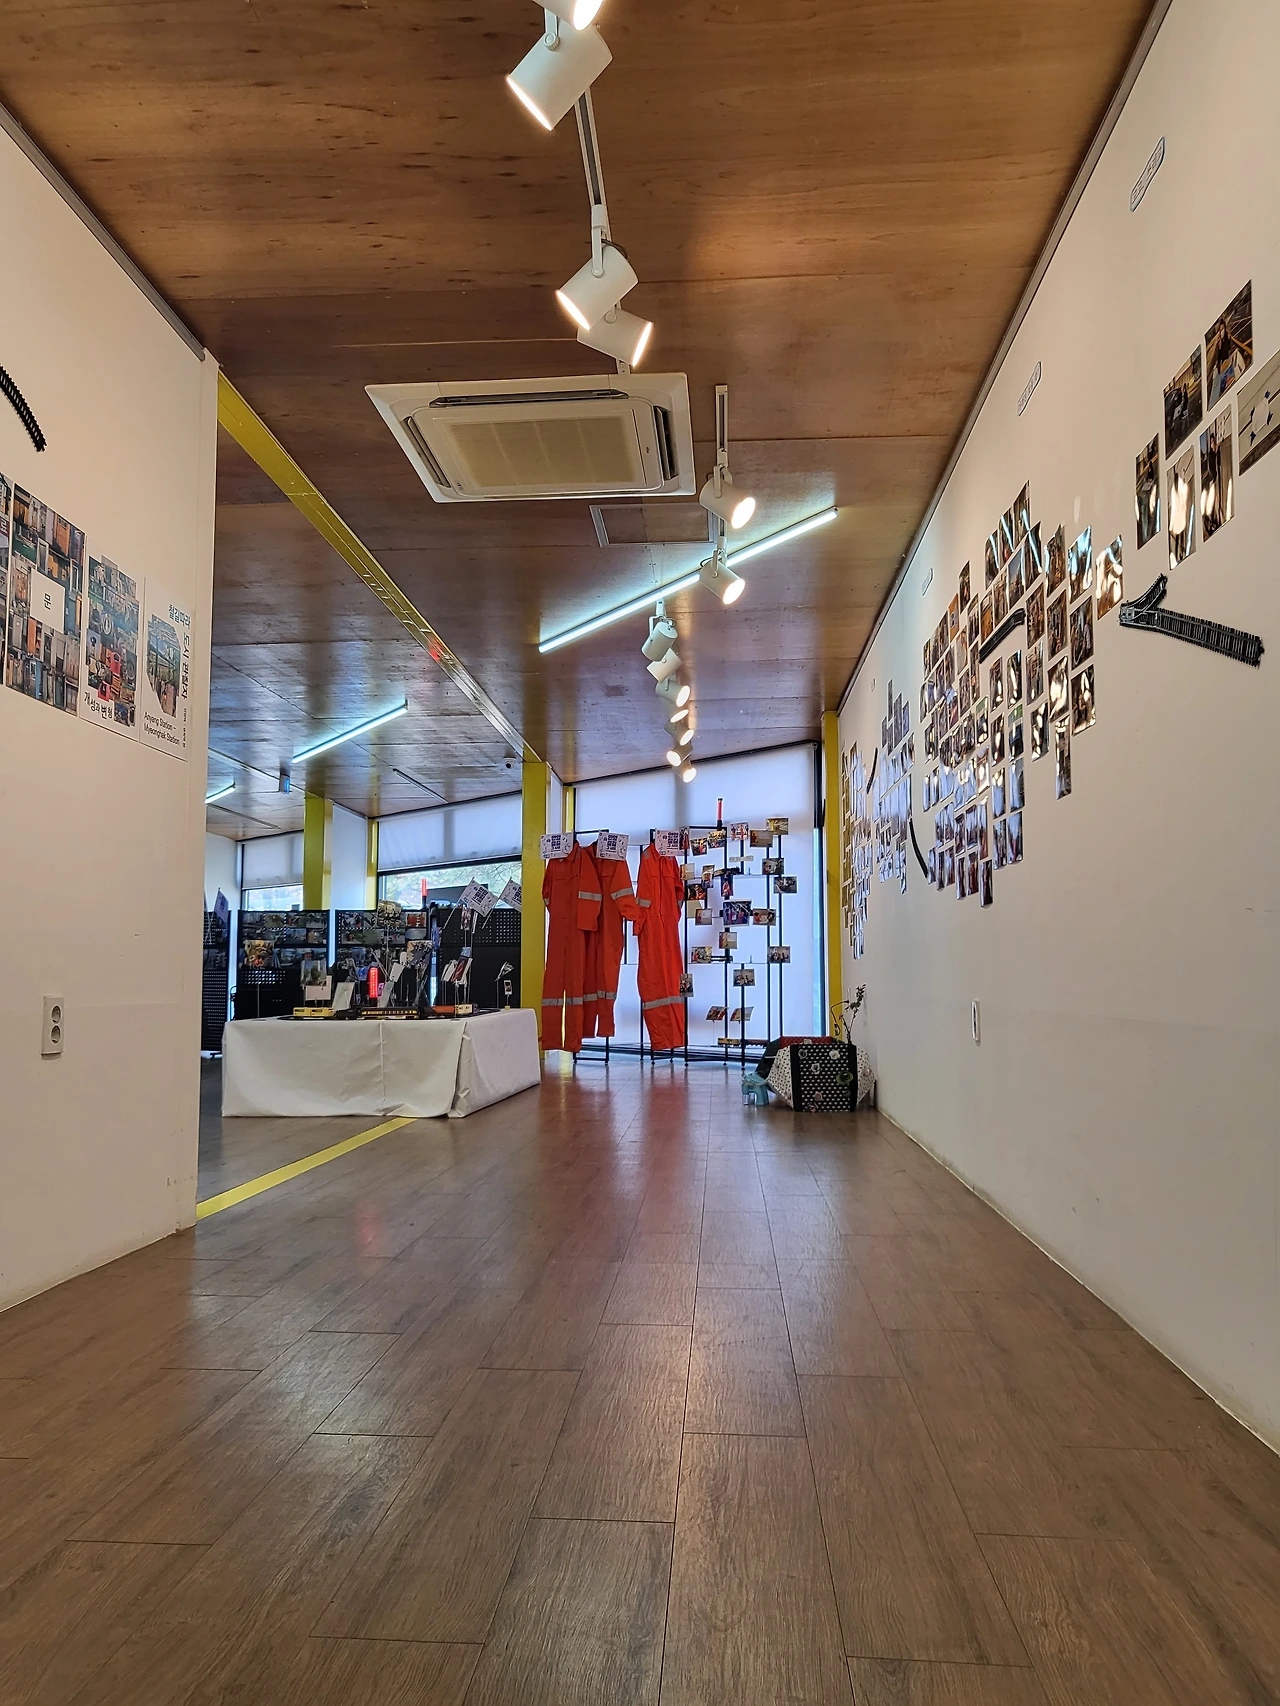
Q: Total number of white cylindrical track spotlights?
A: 13